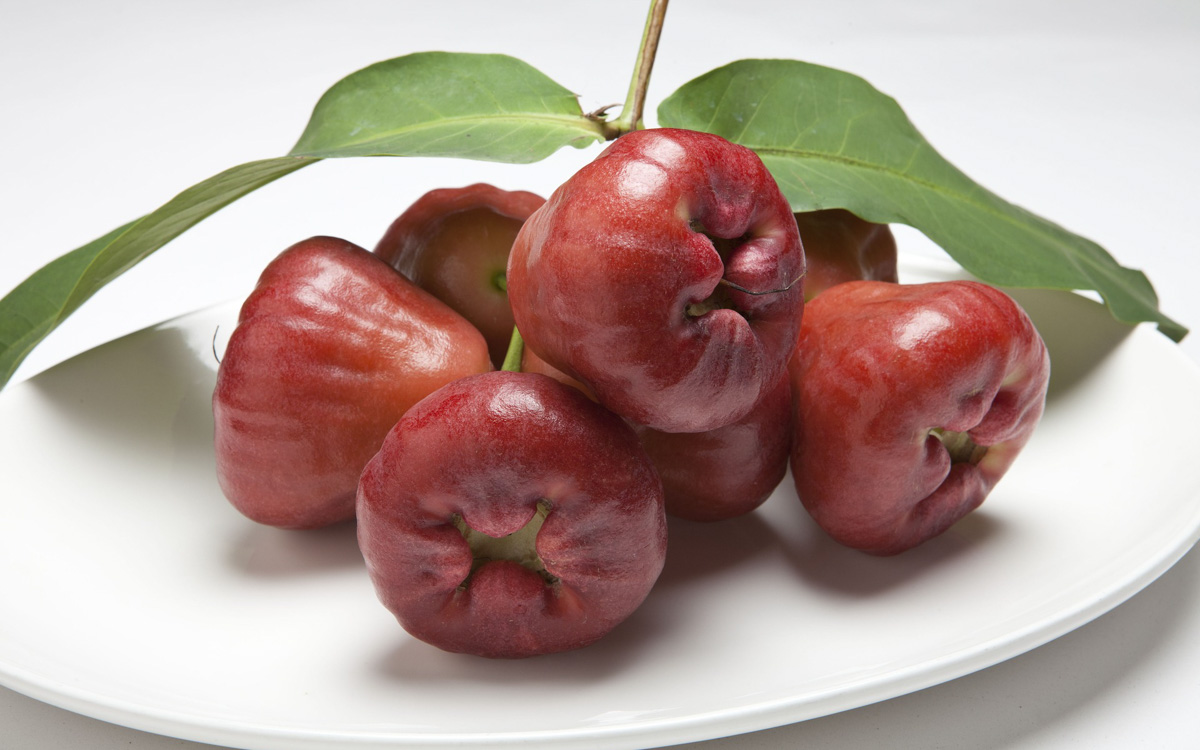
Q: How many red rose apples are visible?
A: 7